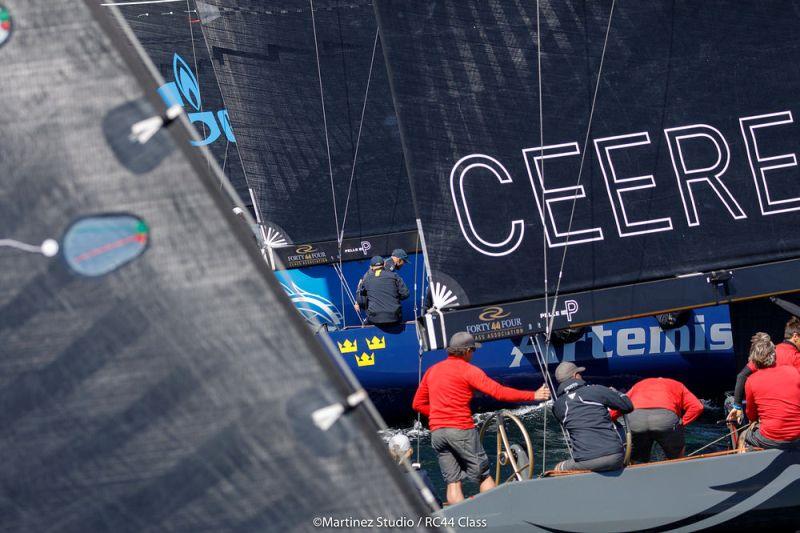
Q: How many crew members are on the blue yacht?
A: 2